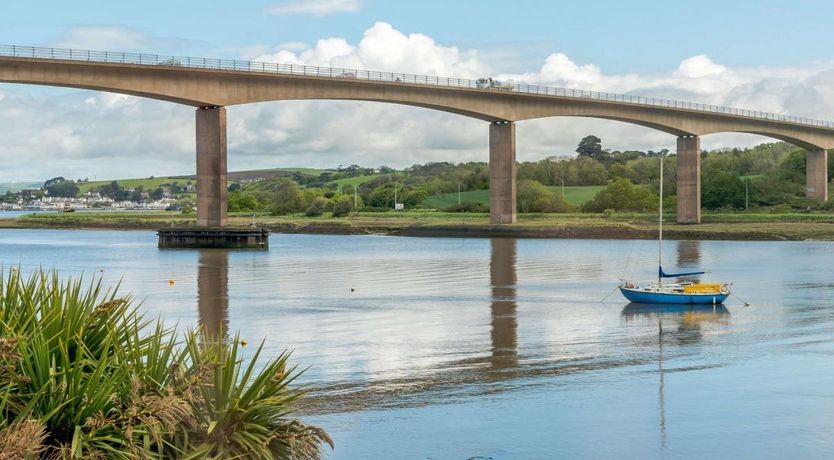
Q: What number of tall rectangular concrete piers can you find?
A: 4